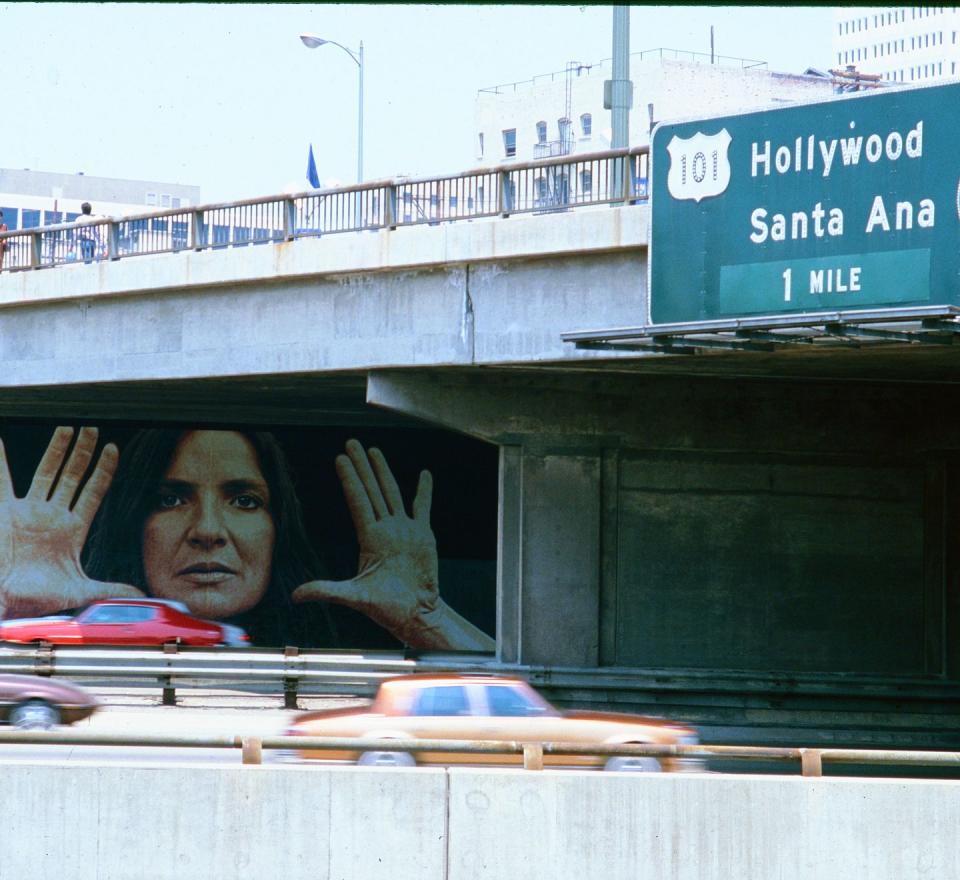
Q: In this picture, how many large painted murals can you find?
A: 1